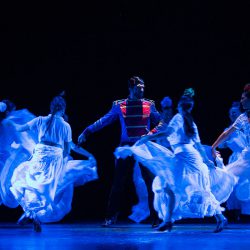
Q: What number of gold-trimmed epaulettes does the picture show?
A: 2